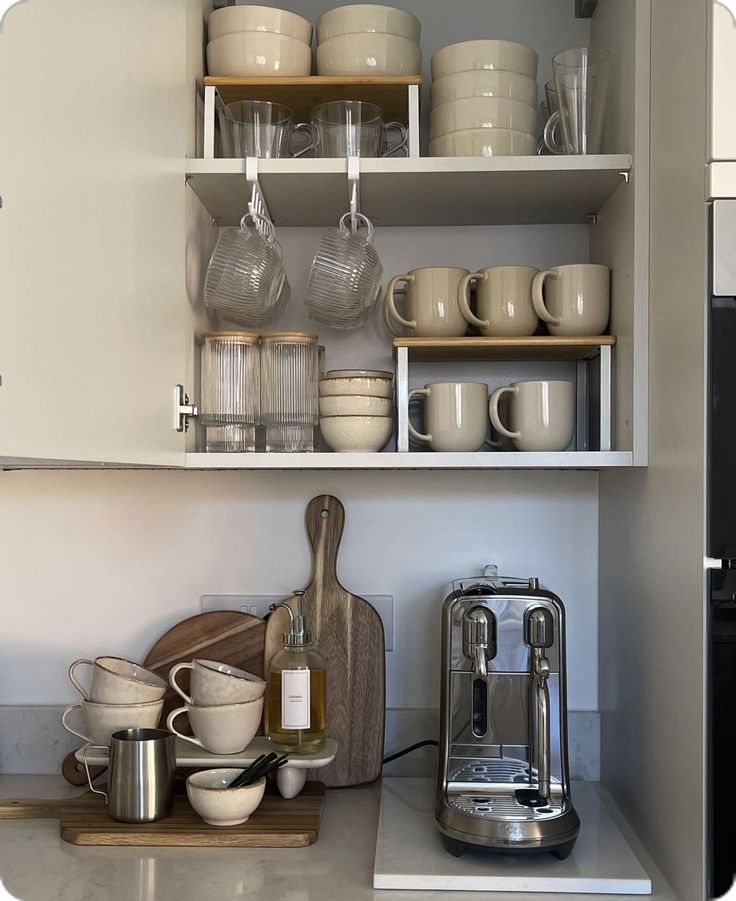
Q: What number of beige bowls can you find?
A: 13